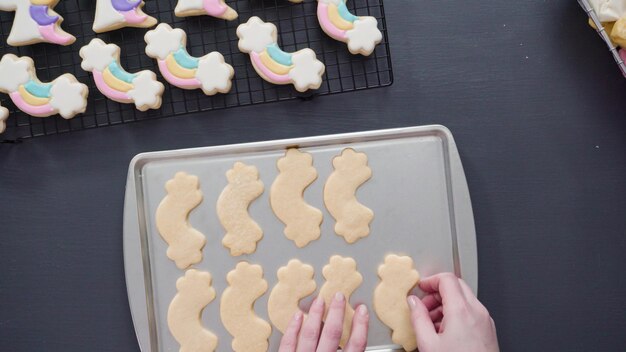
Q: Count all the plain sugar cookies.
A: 9